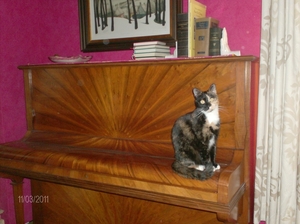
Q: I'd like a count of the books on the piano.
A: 9